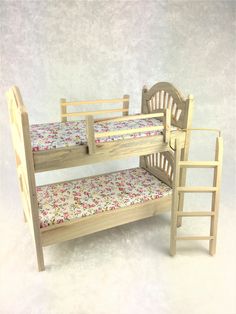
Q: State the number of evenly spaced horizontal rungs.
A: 4